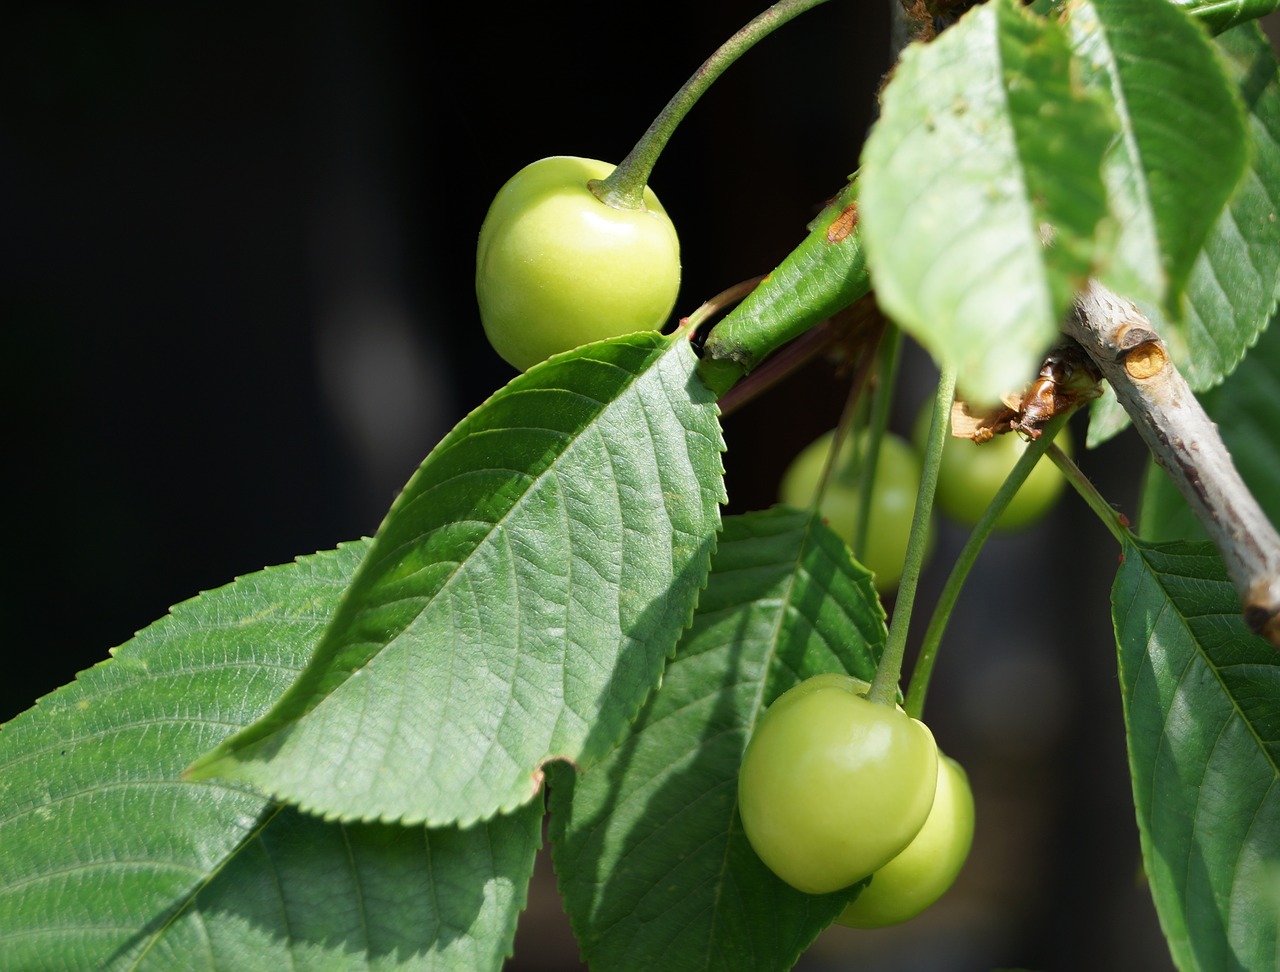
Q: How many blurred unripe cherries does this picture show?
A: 2